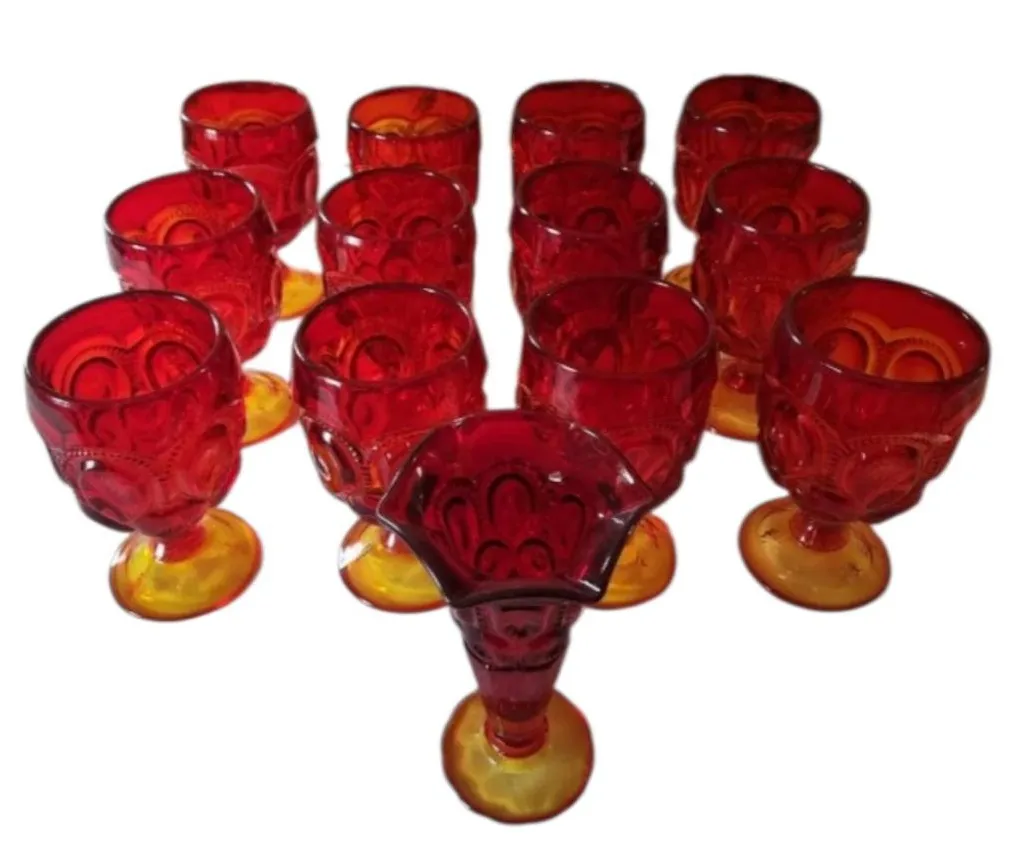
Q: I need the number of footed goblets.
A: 12